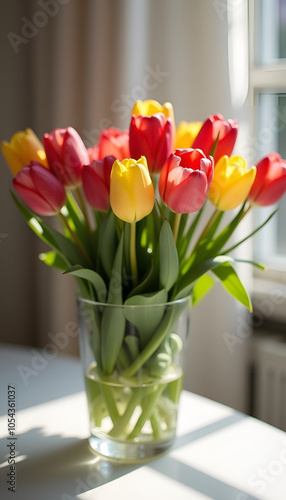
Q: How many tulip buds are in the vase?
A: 14